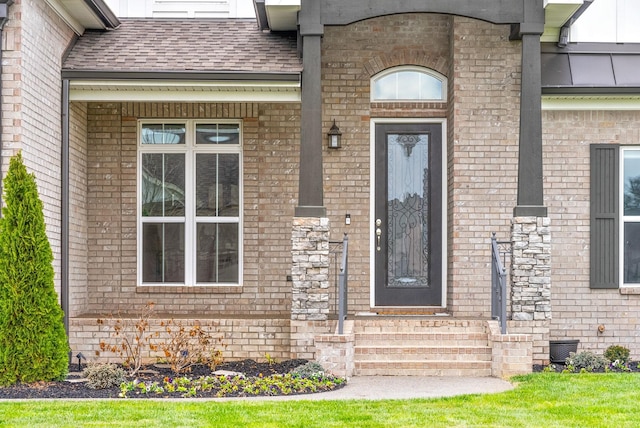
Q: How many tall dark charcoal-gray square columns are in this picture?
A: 2